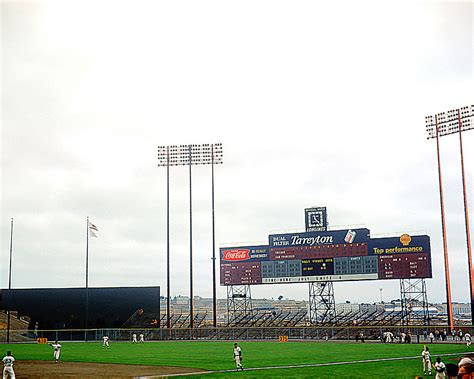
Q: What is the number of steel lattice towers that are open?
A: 3